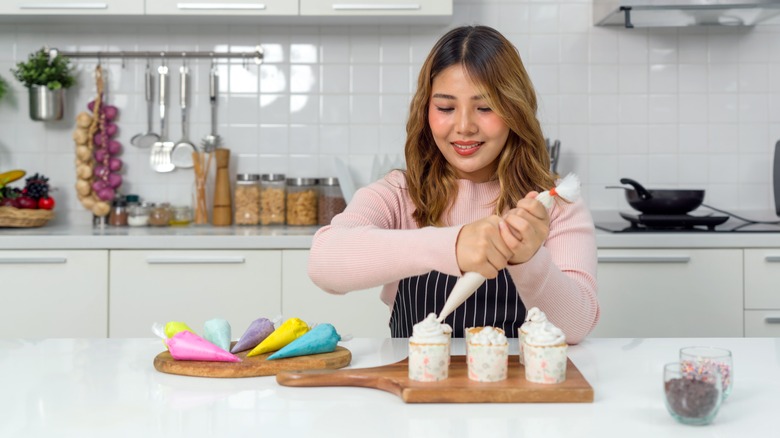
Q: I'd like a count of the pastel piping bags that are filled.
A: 6